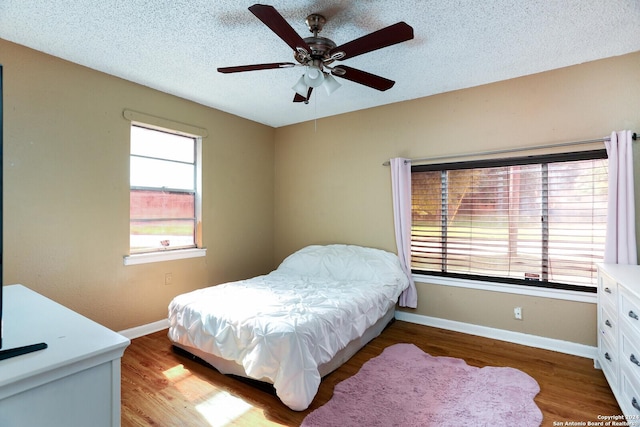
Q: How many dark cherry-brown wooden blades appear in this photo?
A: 5